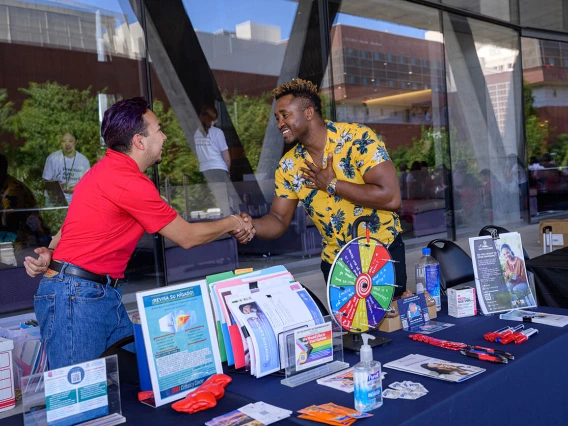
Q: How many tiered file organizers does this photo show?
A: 1